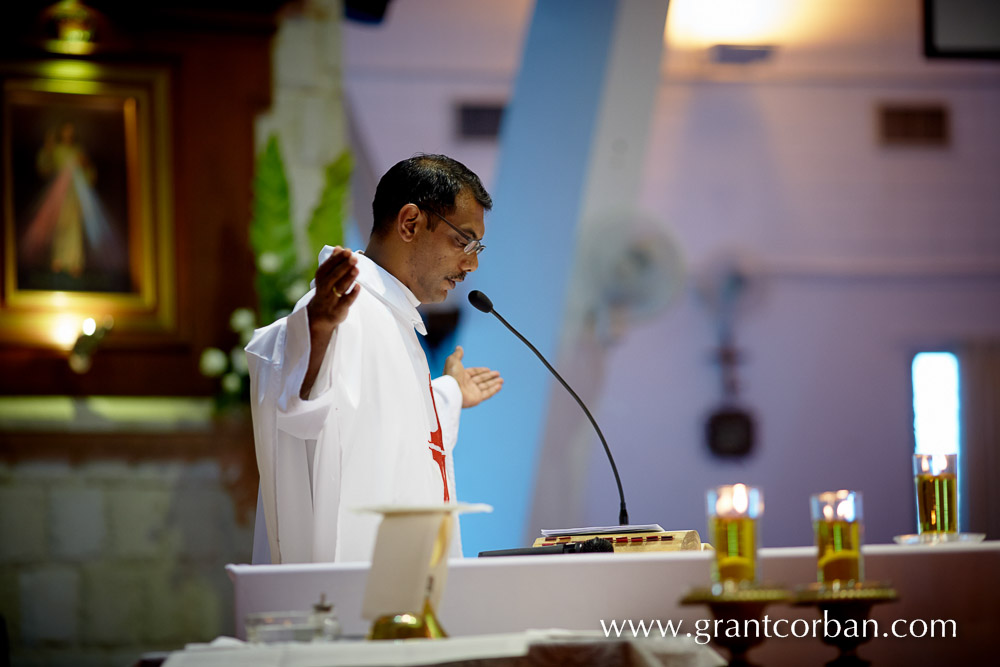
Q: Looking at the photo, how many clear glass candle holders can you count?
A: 3